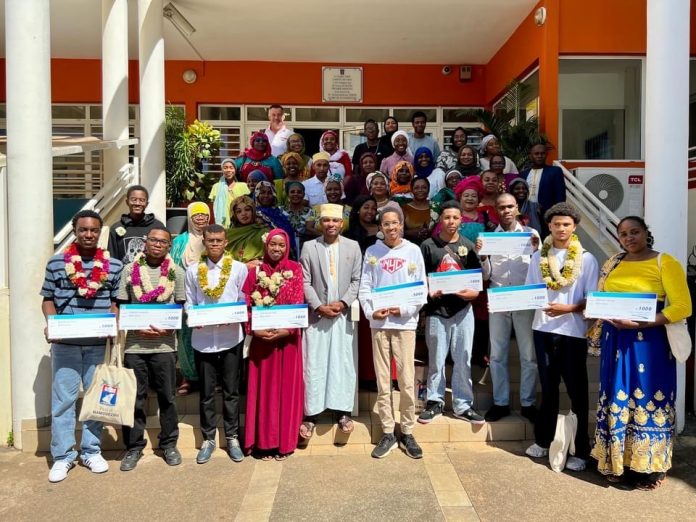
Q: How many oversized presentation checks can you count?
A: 9